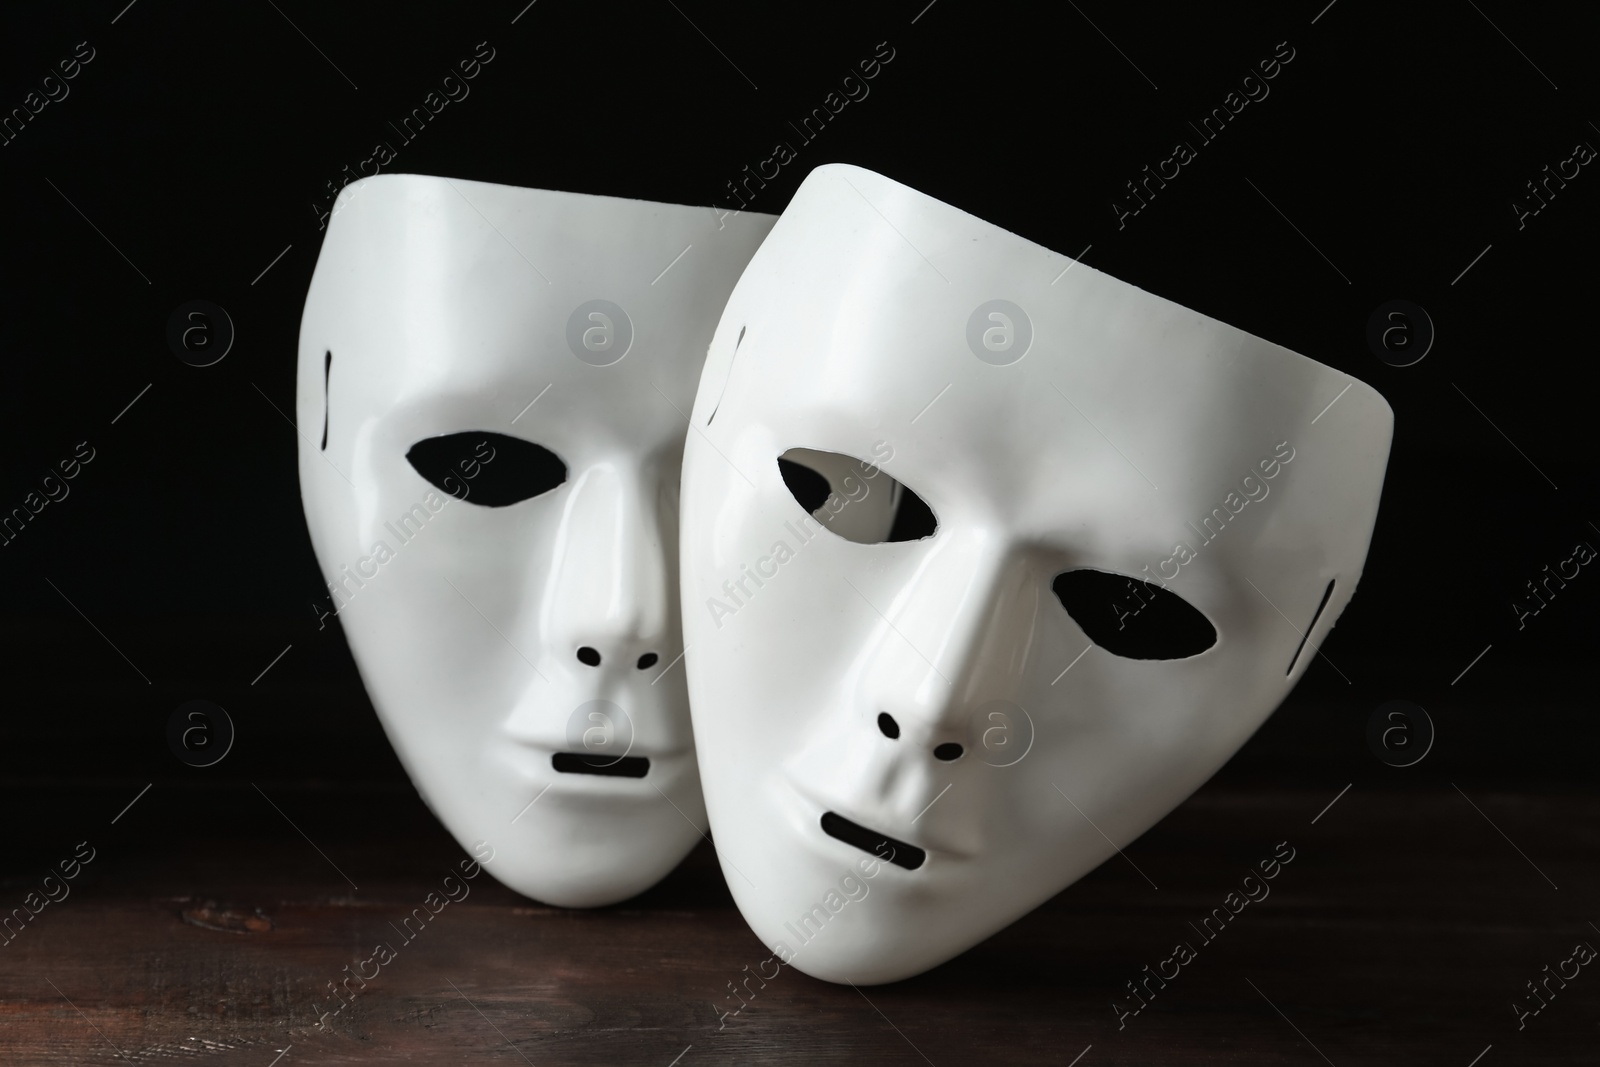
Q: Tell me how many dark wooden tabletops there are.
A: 1